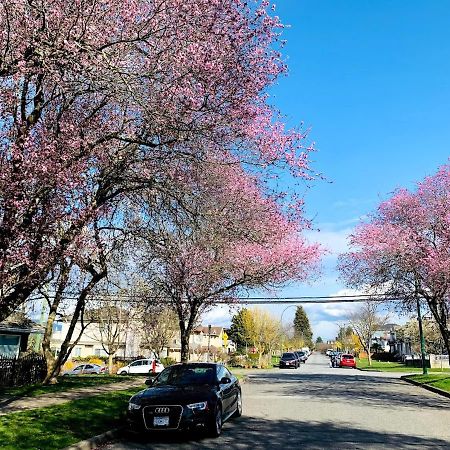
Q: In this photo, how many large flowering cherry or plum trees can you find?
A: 3